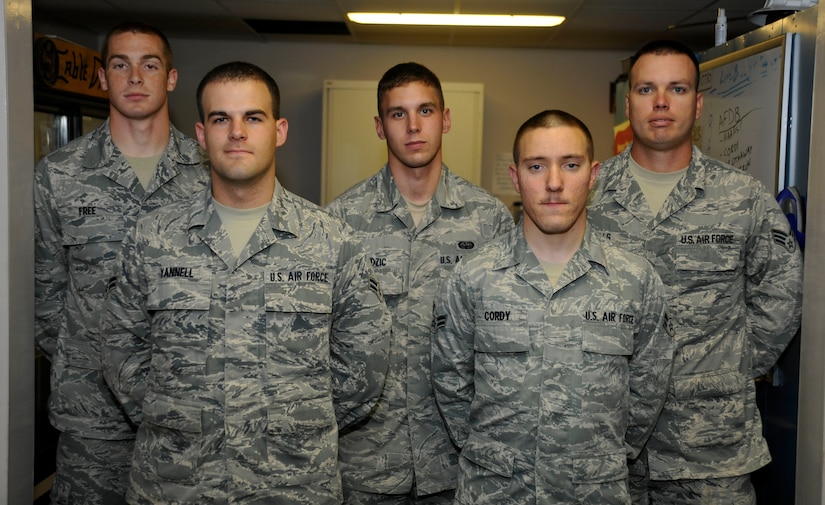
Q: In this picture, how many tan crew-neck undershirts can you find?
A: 5